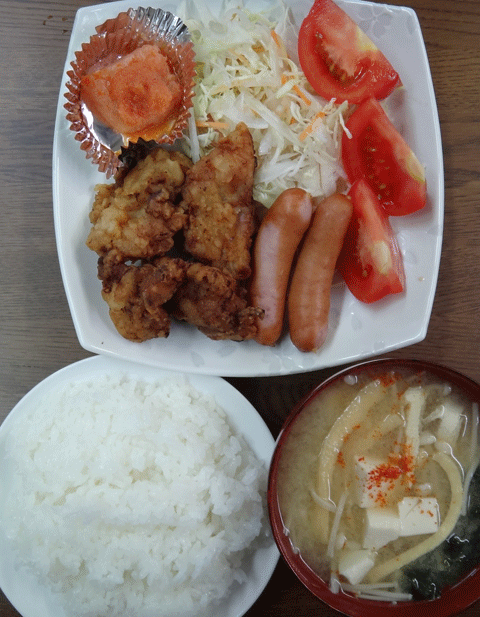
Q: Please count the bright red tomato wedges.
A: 3